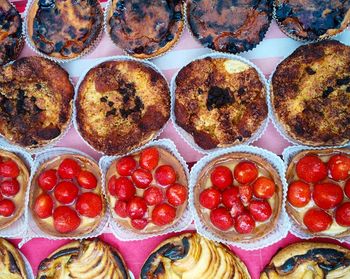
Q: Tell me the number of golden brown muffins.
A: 4